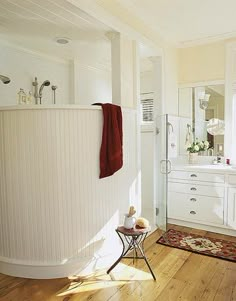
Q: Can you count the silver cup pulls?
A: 4